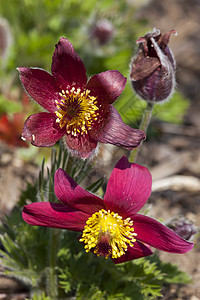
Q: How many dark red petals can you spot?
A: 11